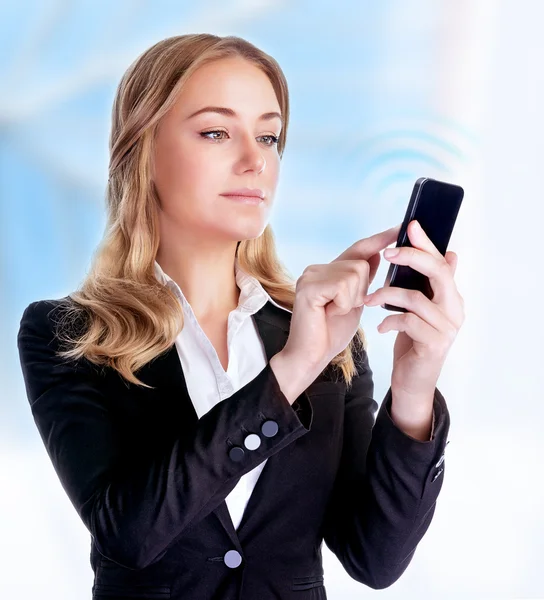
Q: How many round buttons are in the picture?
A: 4